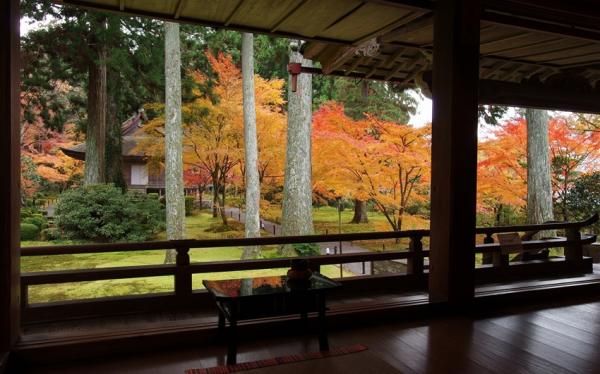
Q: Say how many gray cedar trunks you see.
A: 4